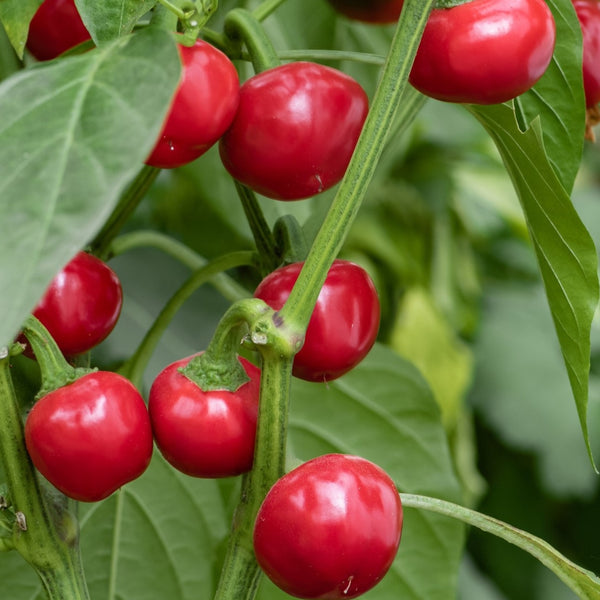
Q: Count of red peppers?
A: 11